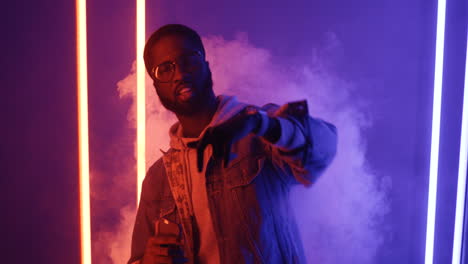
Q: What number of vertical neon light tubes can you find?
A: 4